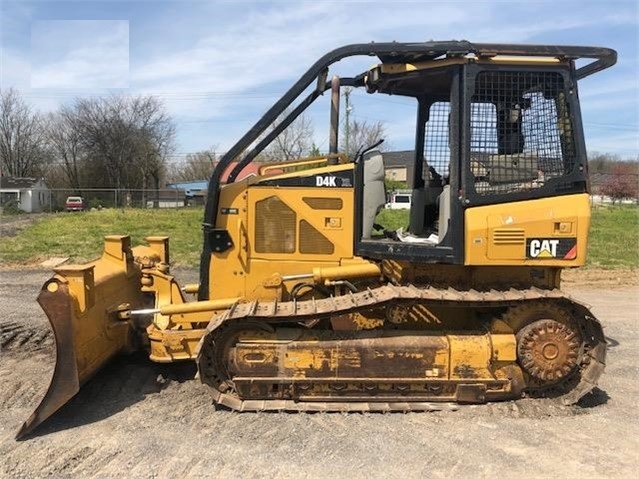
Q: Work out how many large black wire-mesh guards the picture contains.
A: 2